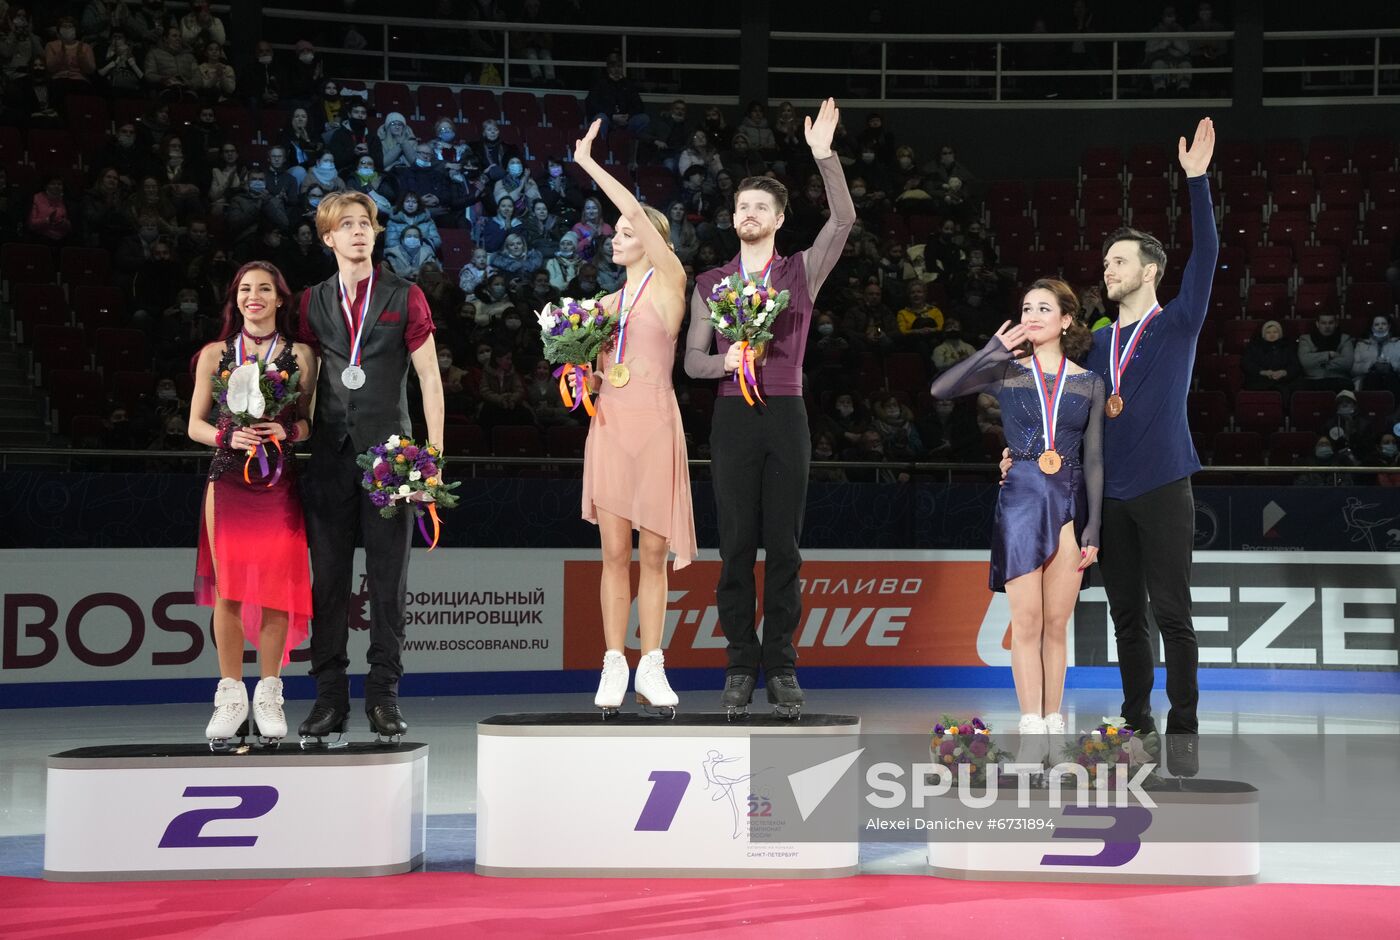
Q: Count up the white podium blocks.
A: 3